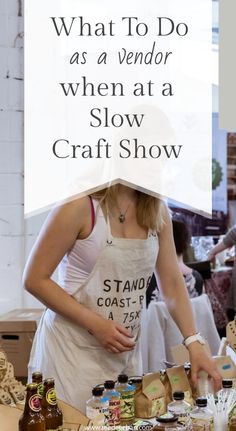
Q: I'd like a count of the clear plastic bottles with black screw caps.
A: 6